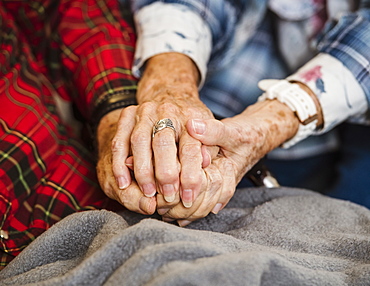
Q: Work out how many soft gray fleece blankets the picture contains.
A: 1